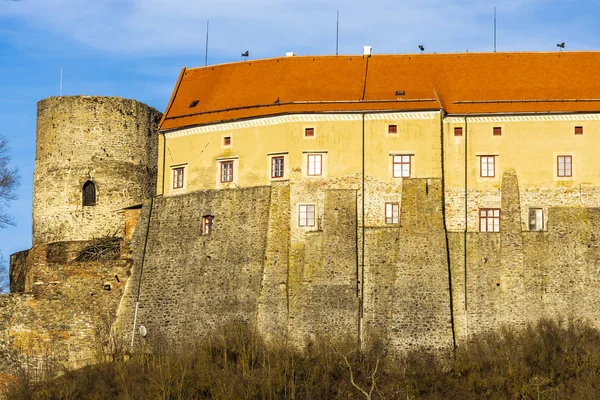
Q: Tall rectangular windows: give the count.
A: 12